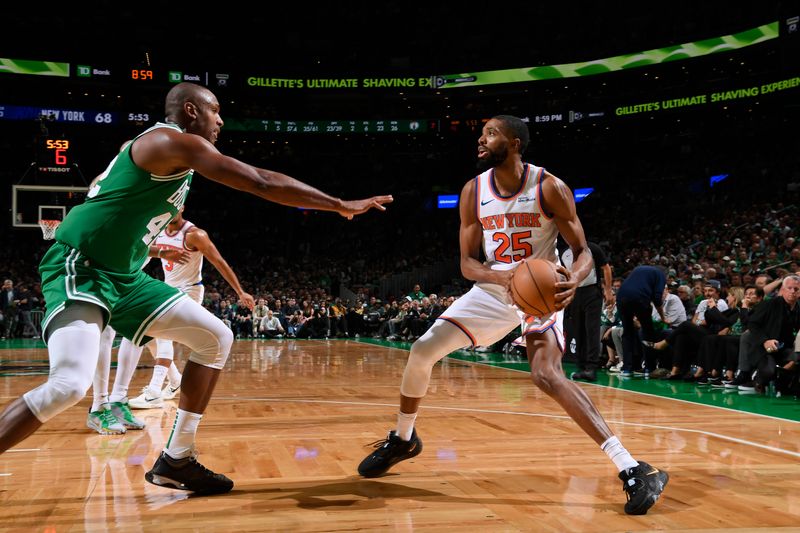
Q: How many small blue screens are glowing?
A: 3